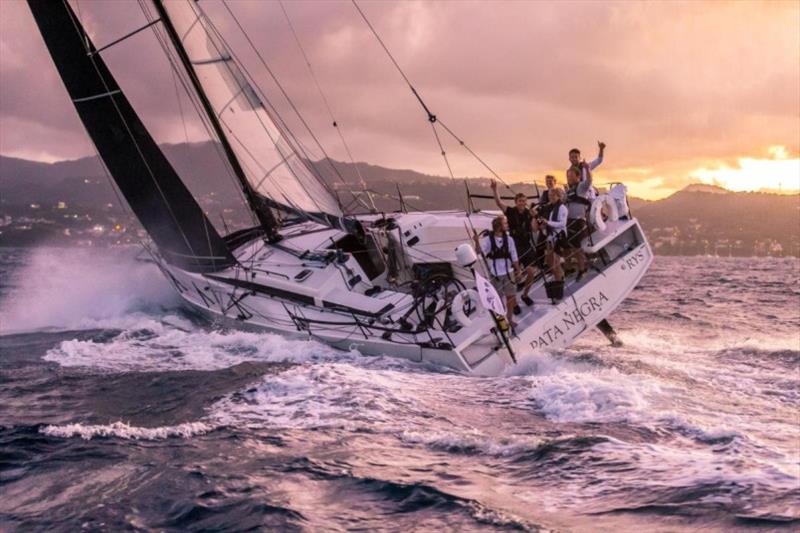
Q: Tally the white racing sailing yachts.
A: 1